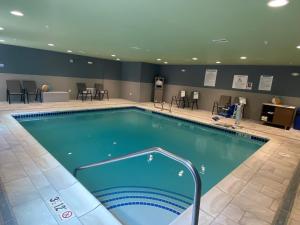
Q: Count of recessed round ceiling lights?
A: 14